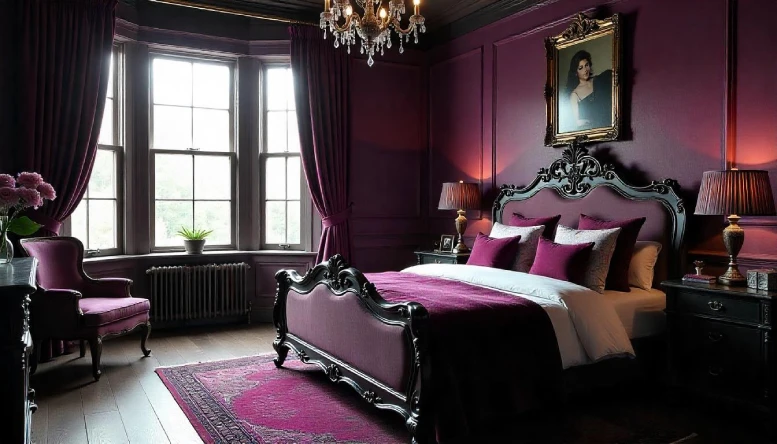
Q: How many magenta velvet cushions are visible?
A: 4